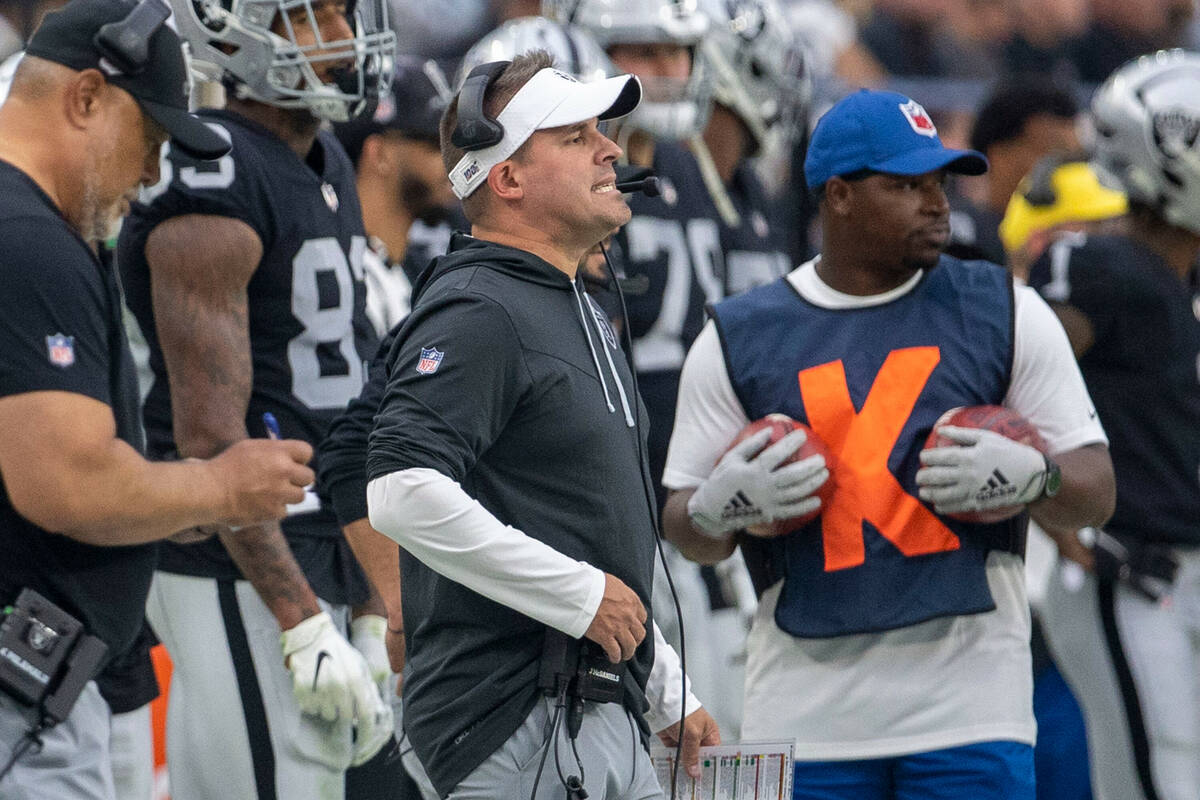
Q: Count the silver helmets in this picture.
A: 5